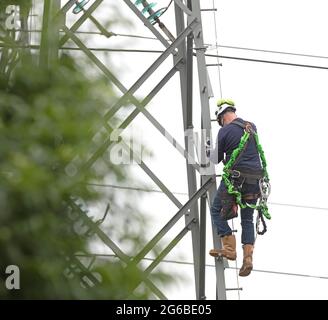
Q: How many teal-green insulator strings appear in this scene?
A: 2